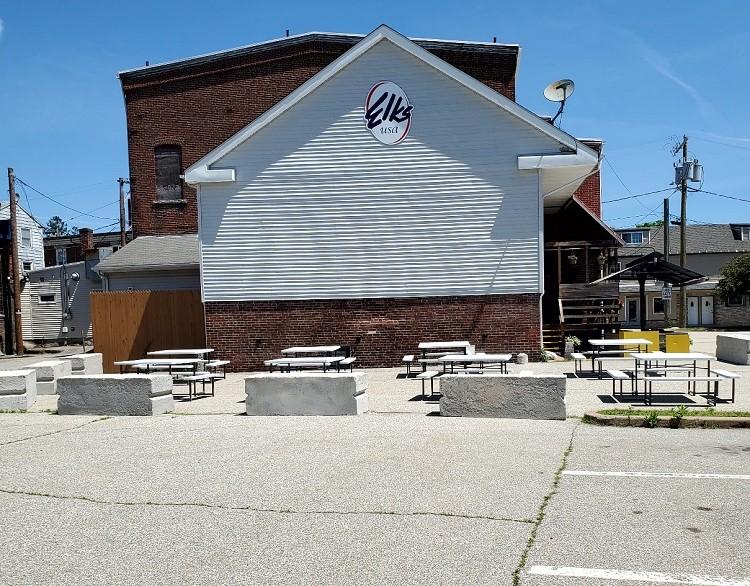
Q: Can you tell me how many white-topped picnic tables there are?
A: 8